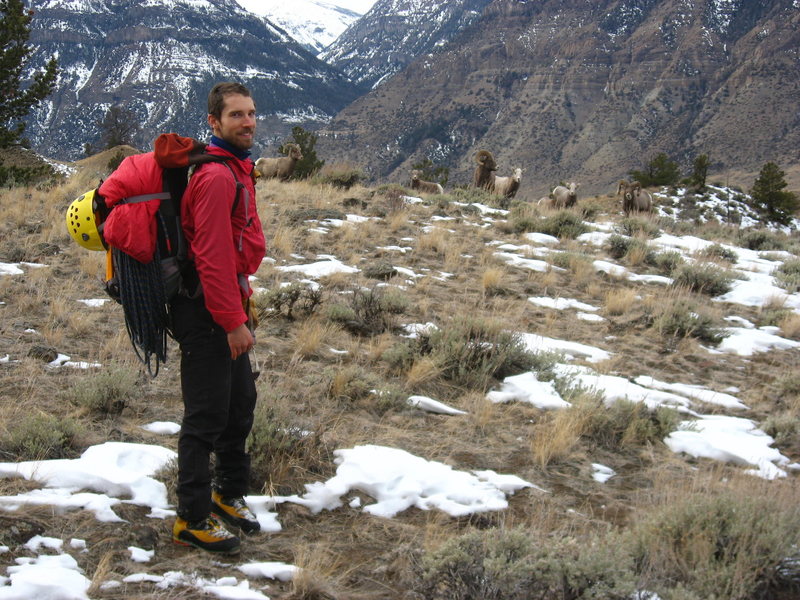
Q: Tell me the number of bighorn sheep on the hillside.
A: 7